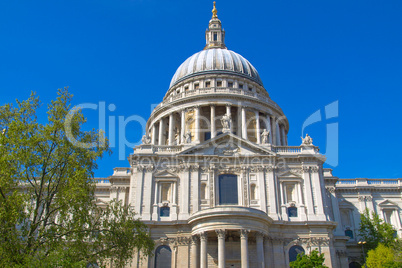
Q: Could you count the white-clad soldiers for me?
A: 0